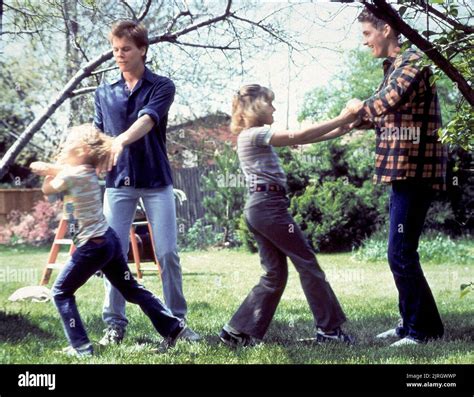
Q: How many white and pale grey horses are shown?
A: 0